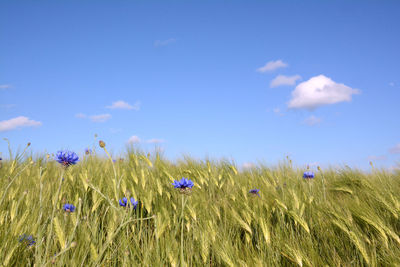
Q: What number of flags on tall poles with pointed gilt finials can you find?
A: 0